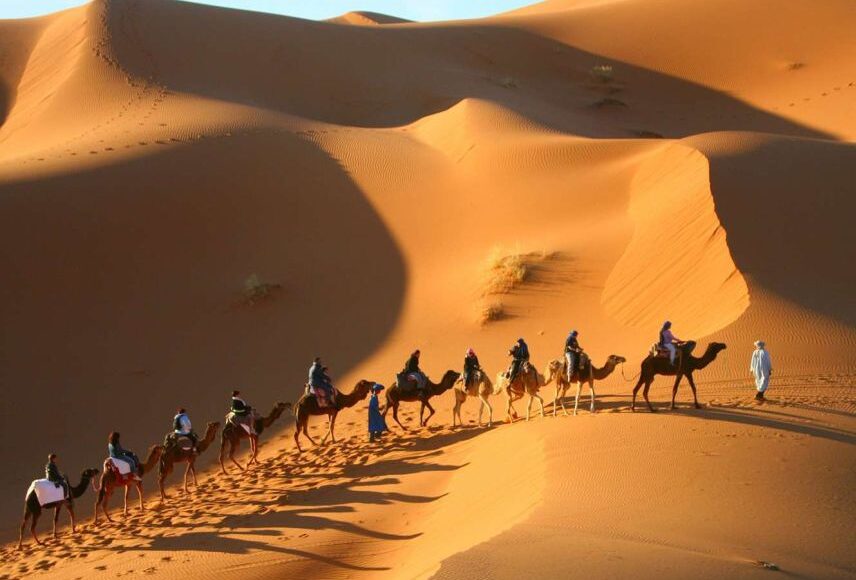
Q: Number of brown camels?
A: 7